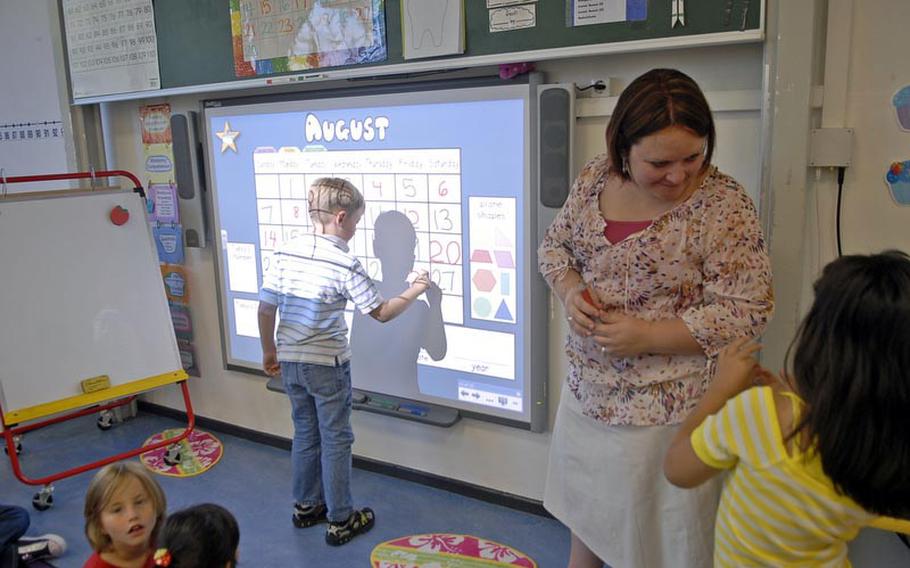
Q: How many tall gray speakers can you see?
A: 2